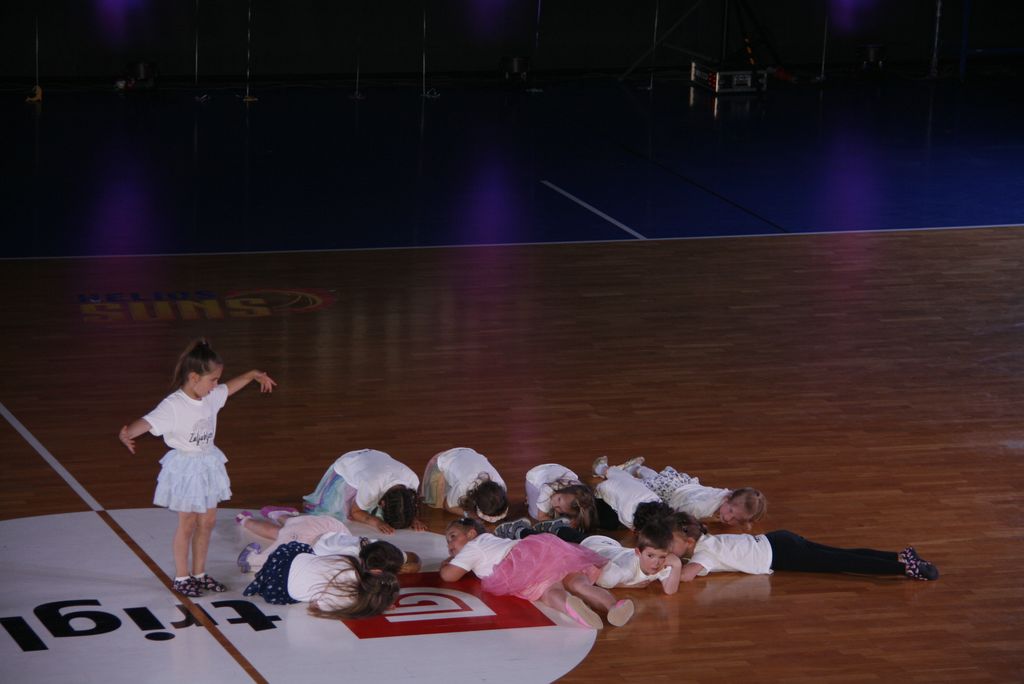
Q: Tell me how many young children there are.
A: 11